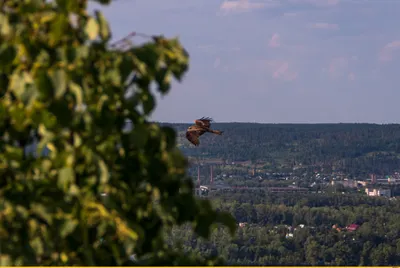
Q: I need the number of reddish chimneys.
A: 2